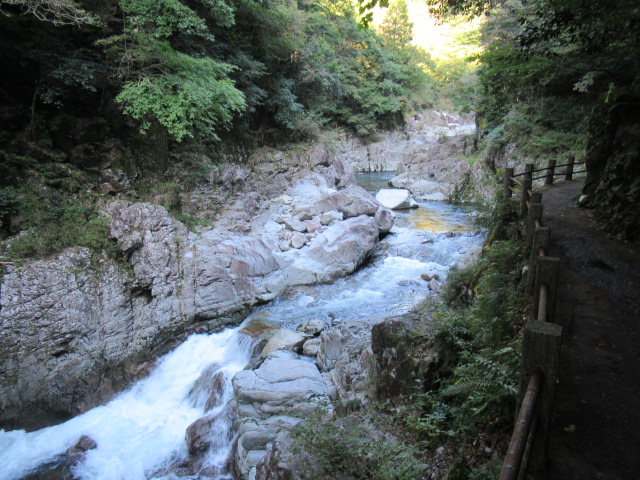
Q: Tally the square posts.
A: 10